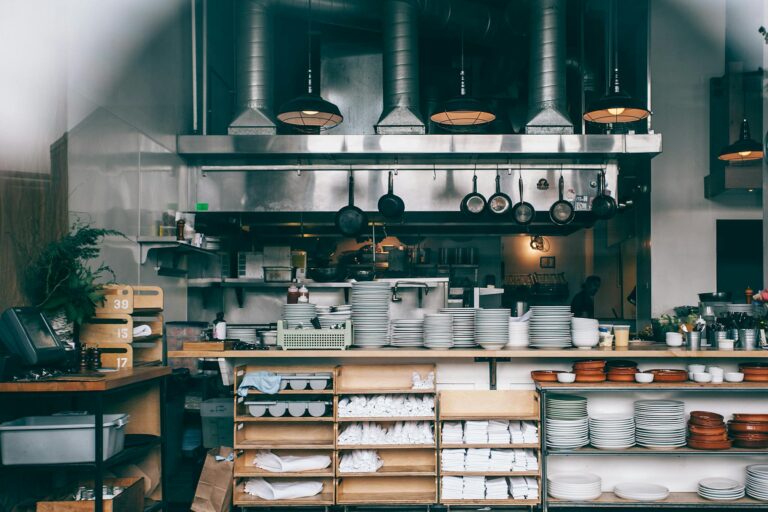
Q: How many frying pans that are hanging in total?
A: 7